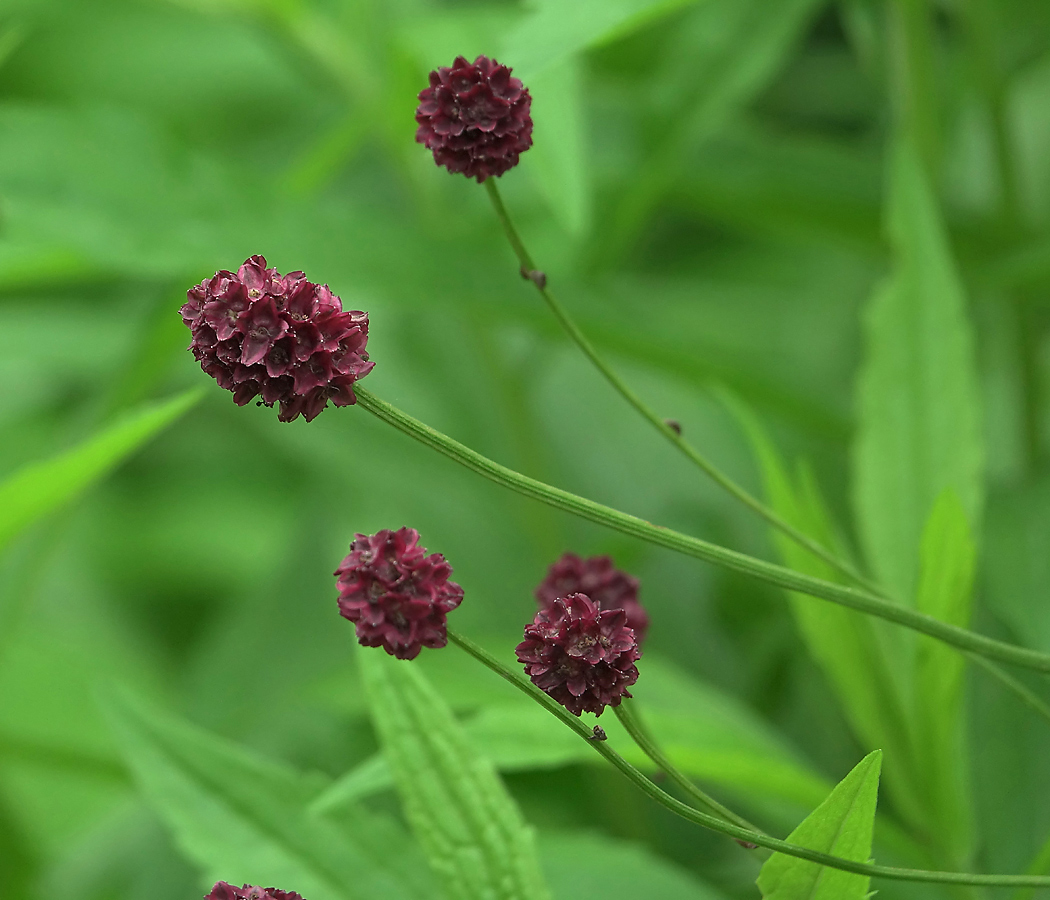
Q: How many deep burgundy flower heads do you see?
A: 6